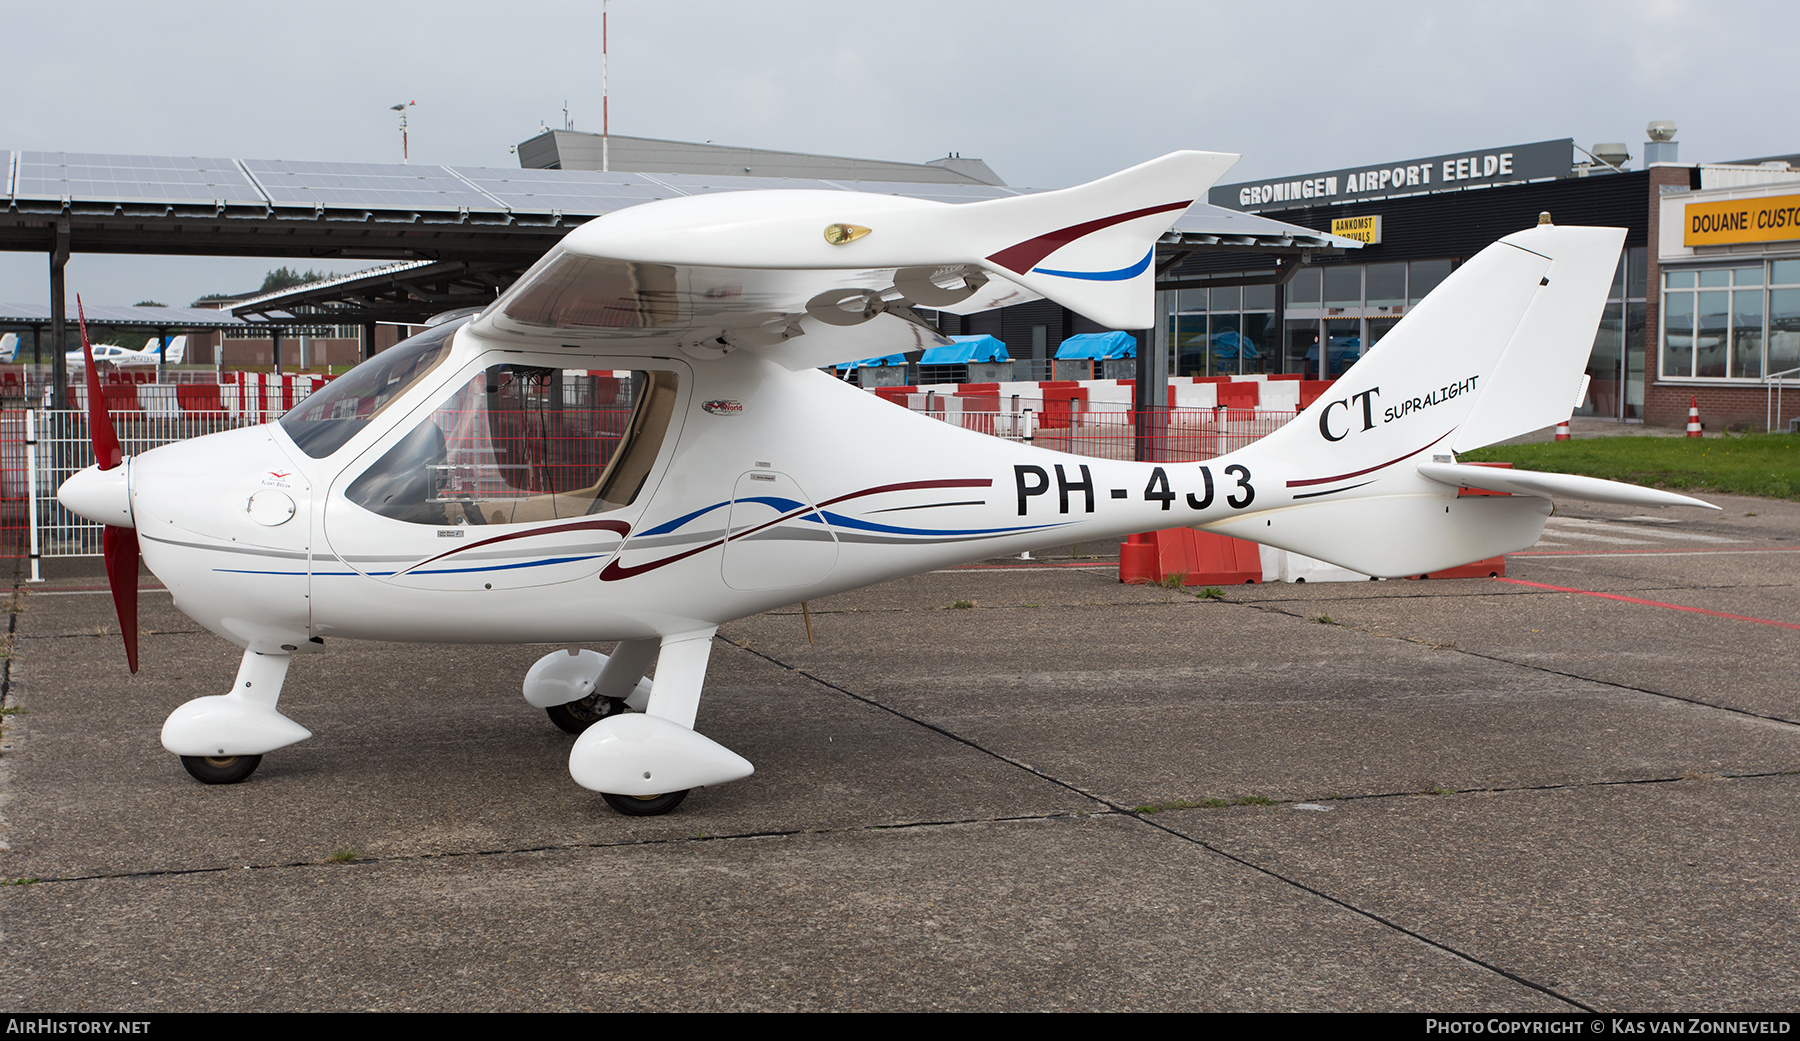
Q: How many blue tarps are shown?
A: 3